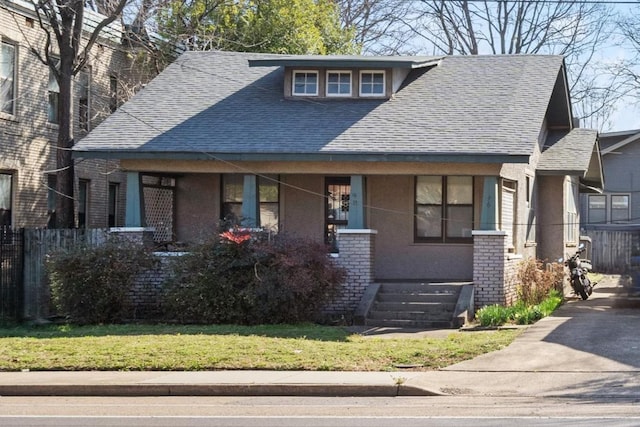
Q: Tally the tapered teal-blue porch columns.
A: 4